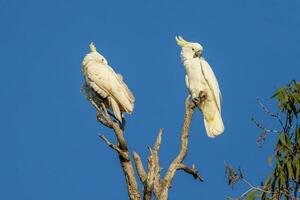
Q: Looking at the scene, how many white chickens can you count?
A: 0